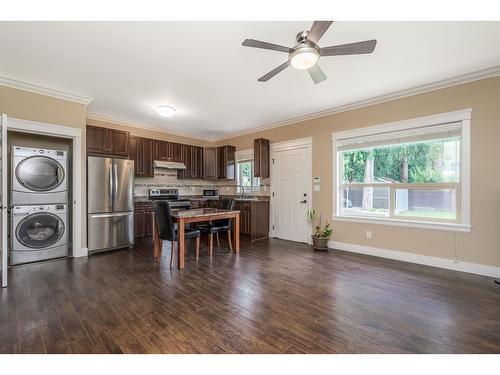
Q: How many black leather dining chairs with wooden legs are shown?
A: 2